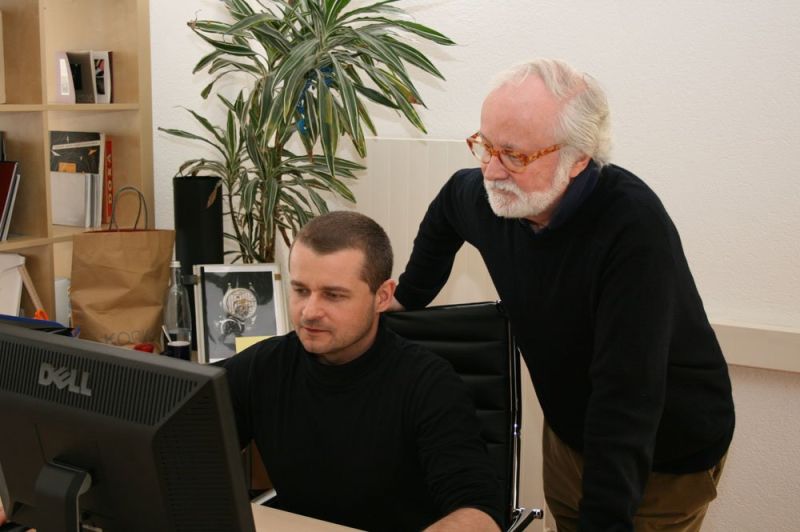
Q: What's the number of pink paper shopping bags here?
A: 0